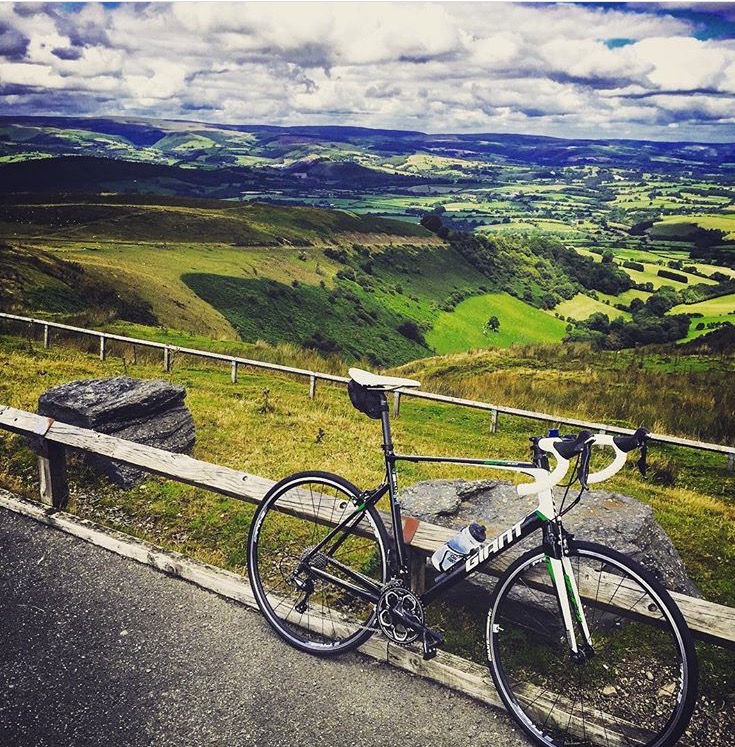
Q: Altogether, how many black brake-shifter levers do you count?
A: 2